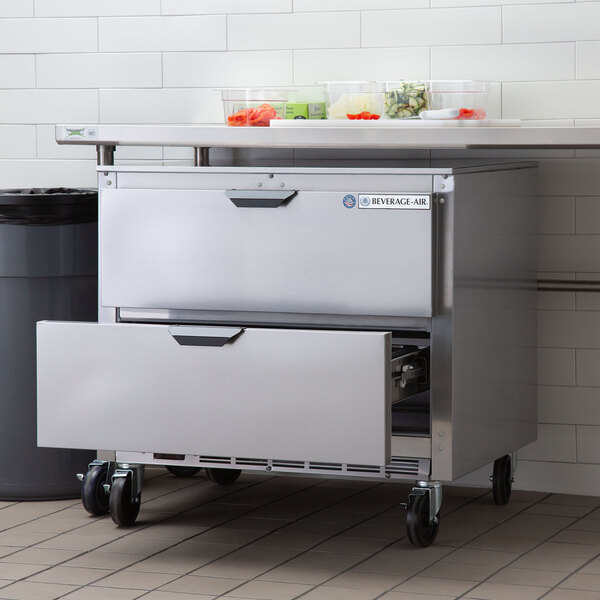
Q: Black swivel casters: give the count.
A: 6